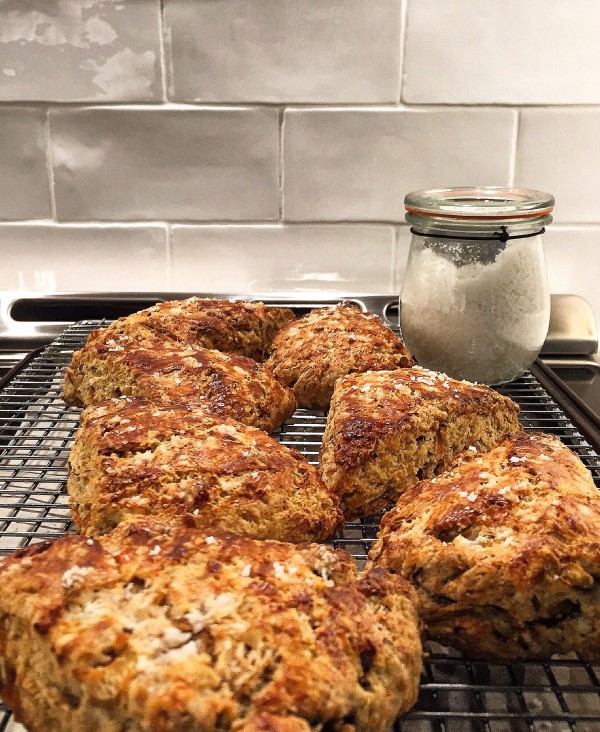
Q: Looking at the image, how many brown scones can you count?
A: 7